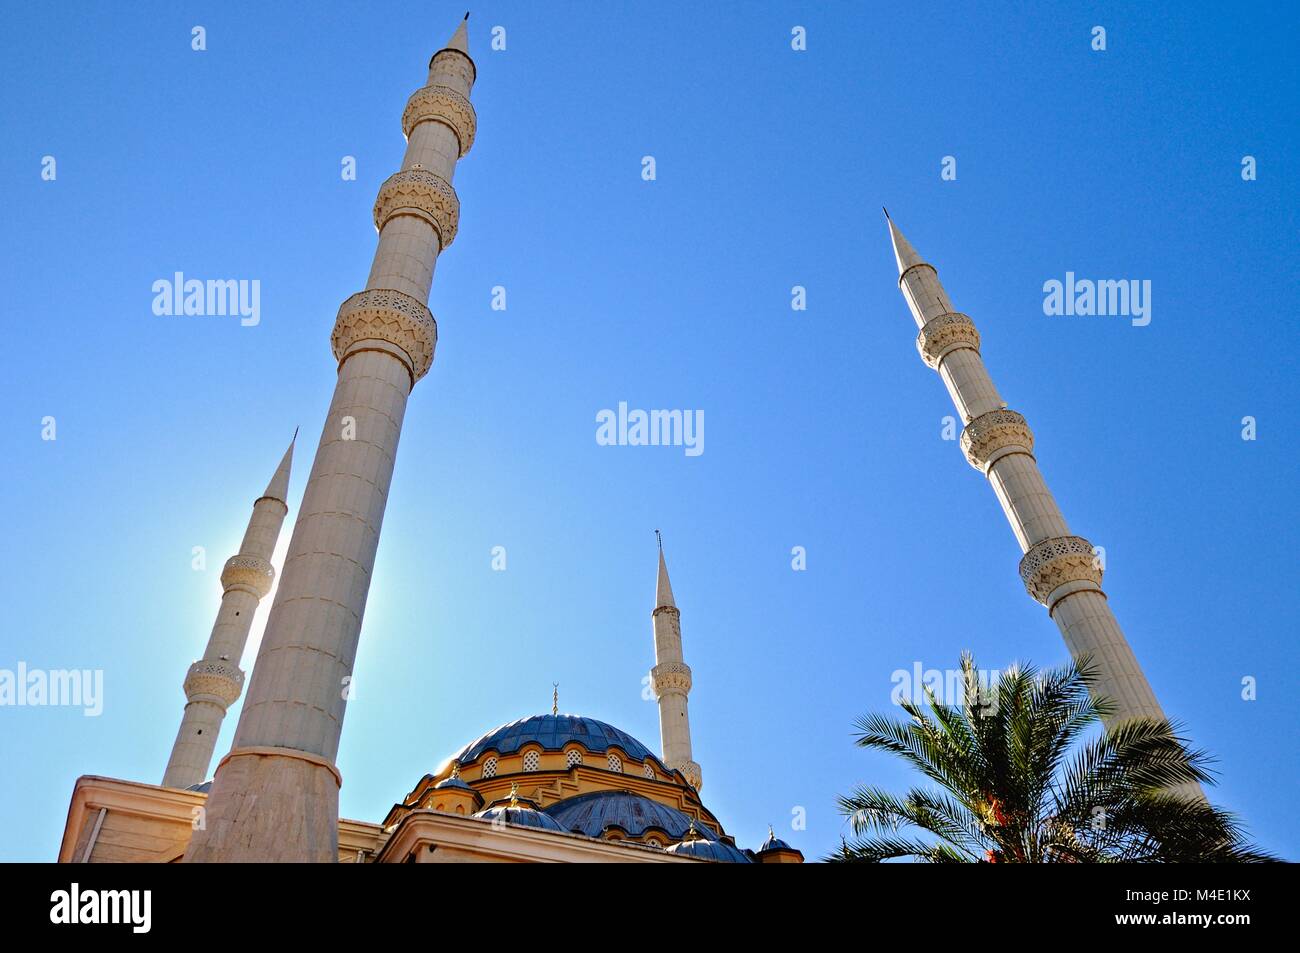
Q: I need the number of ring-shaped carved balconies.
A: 10